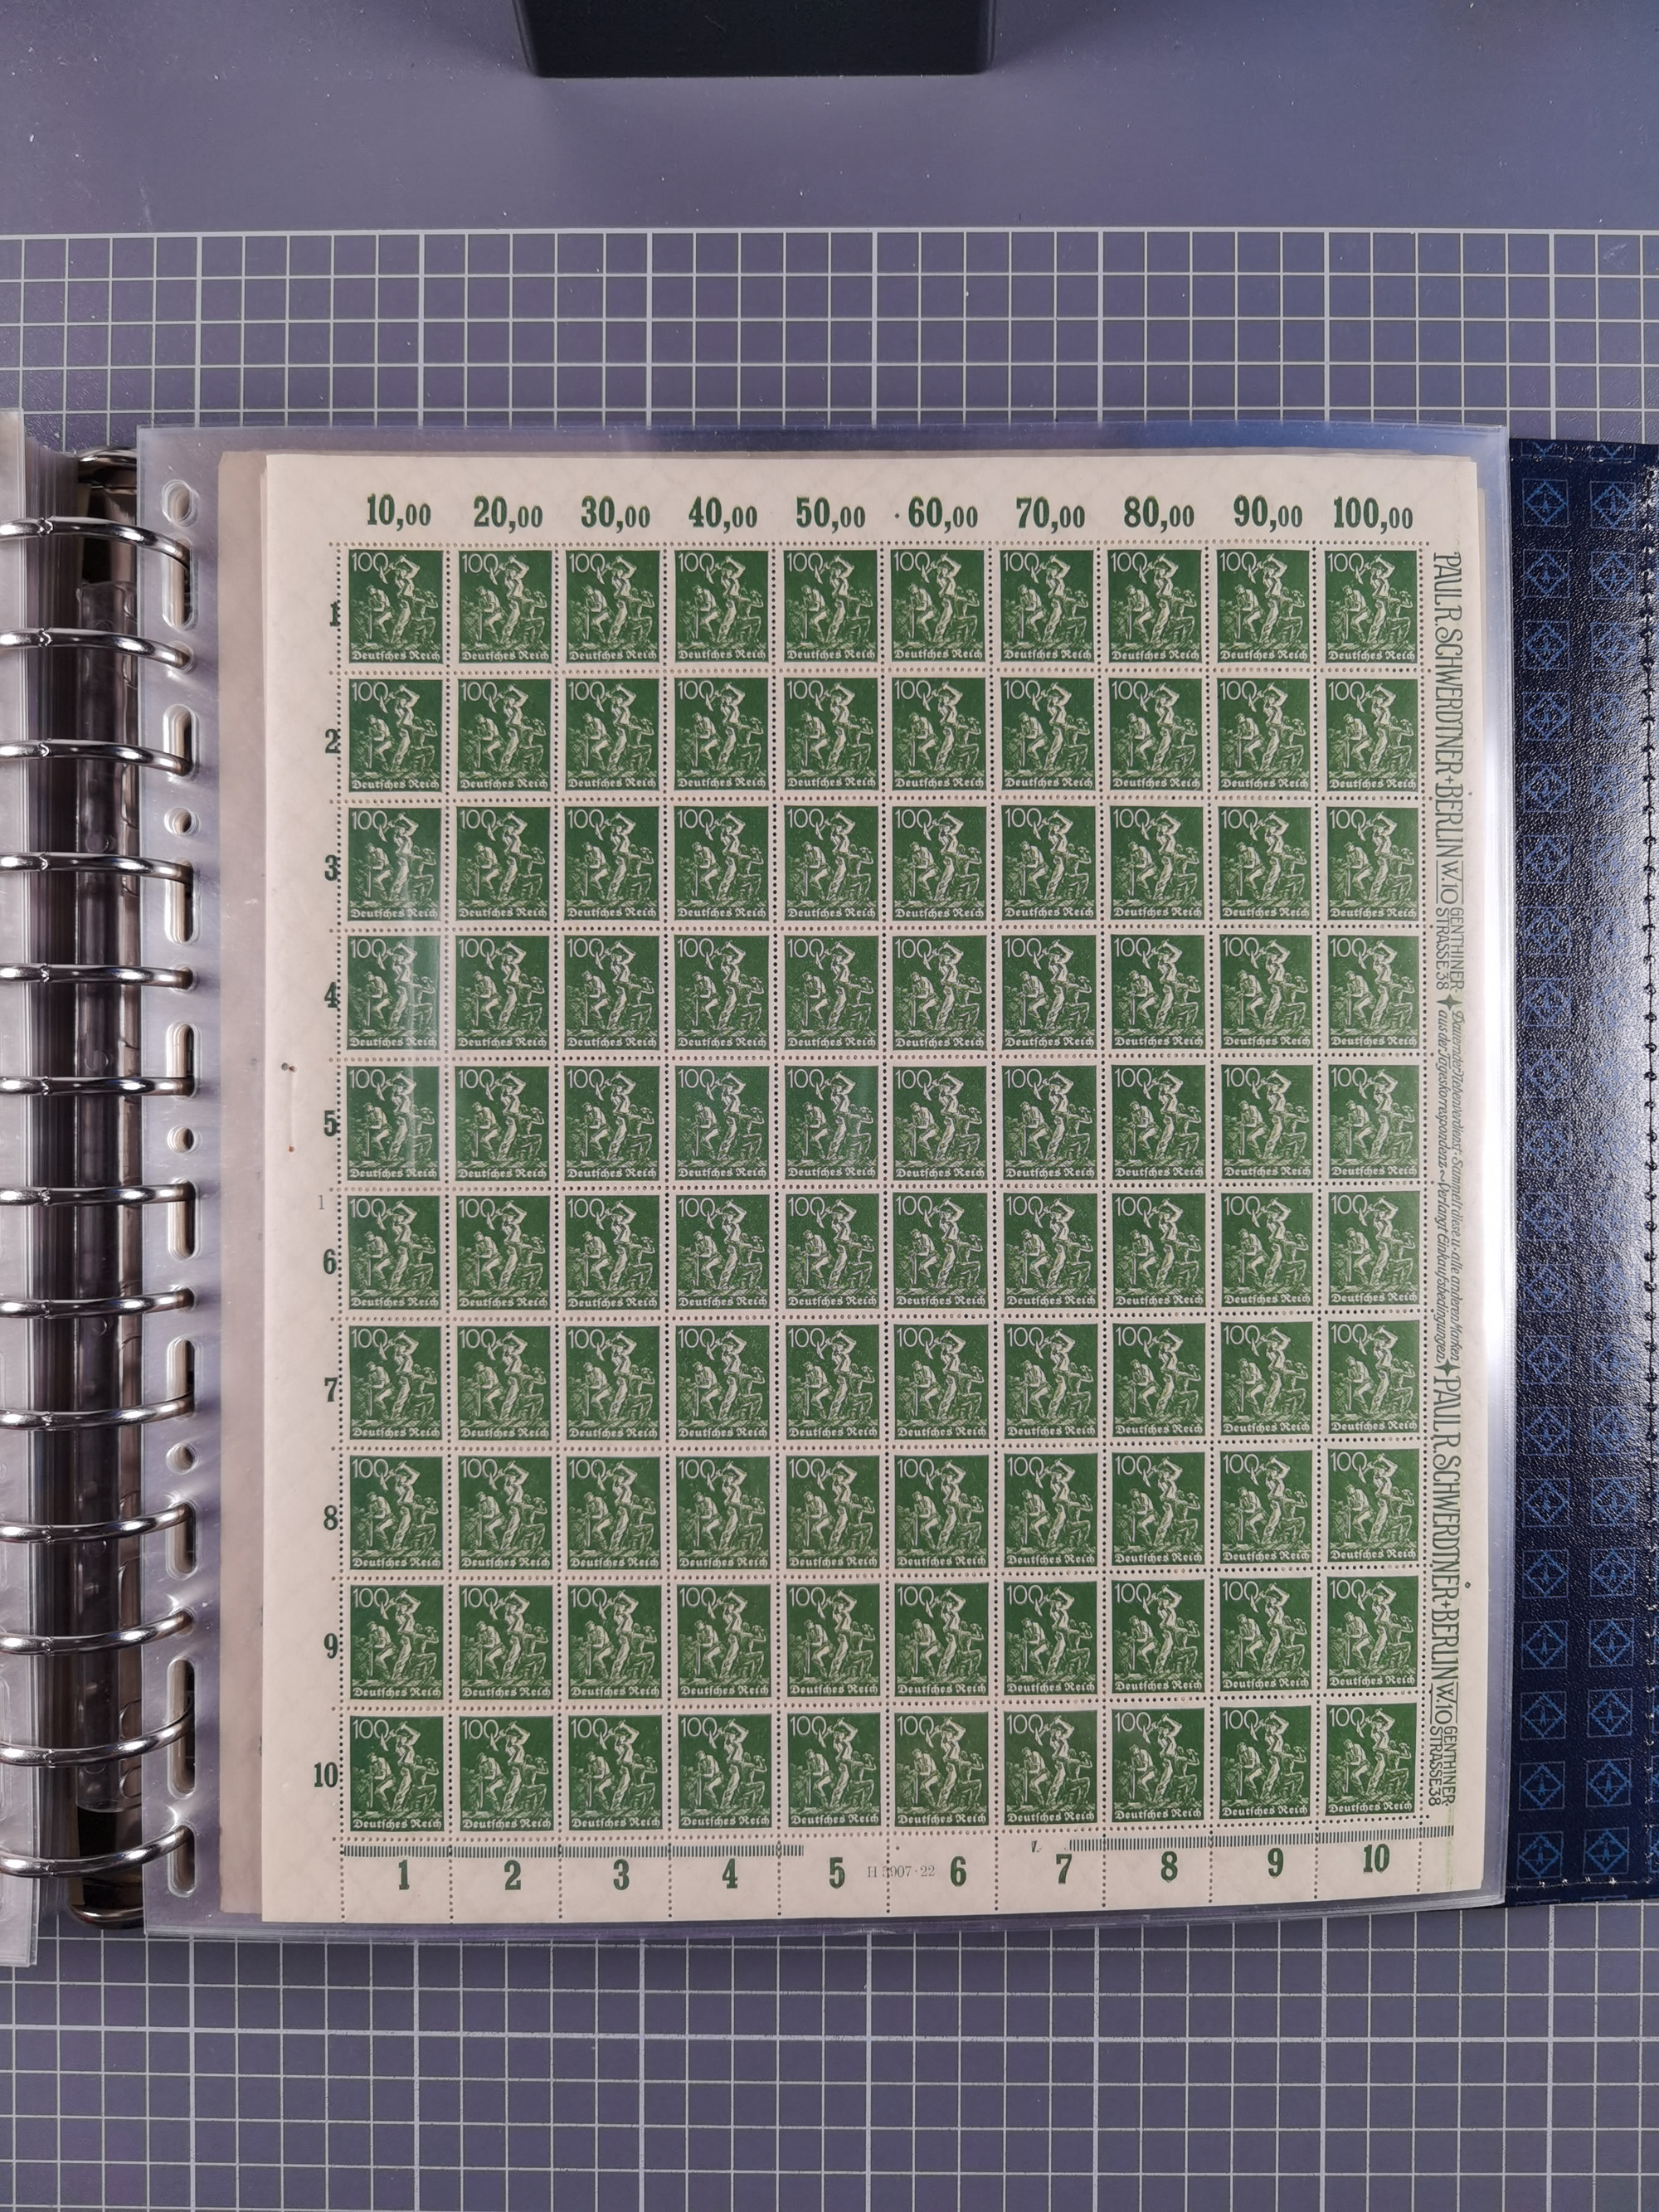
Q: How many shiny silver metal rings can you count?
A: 13